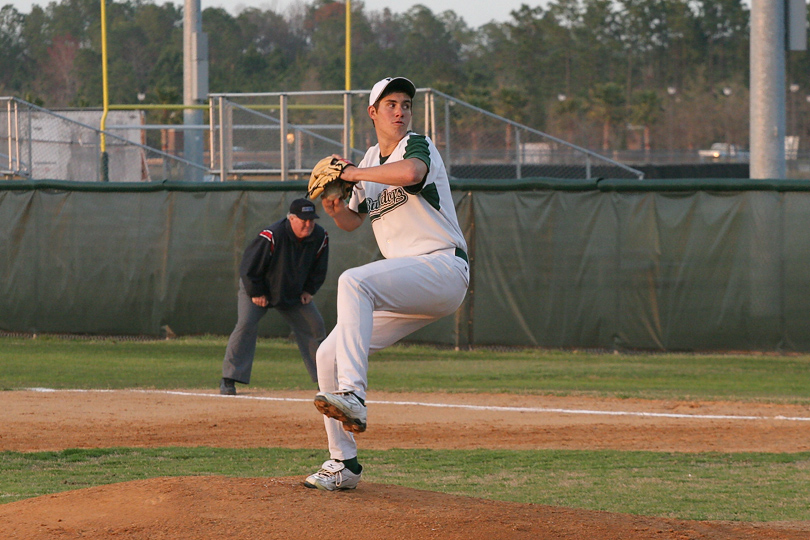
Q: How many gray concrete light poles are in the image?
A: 2